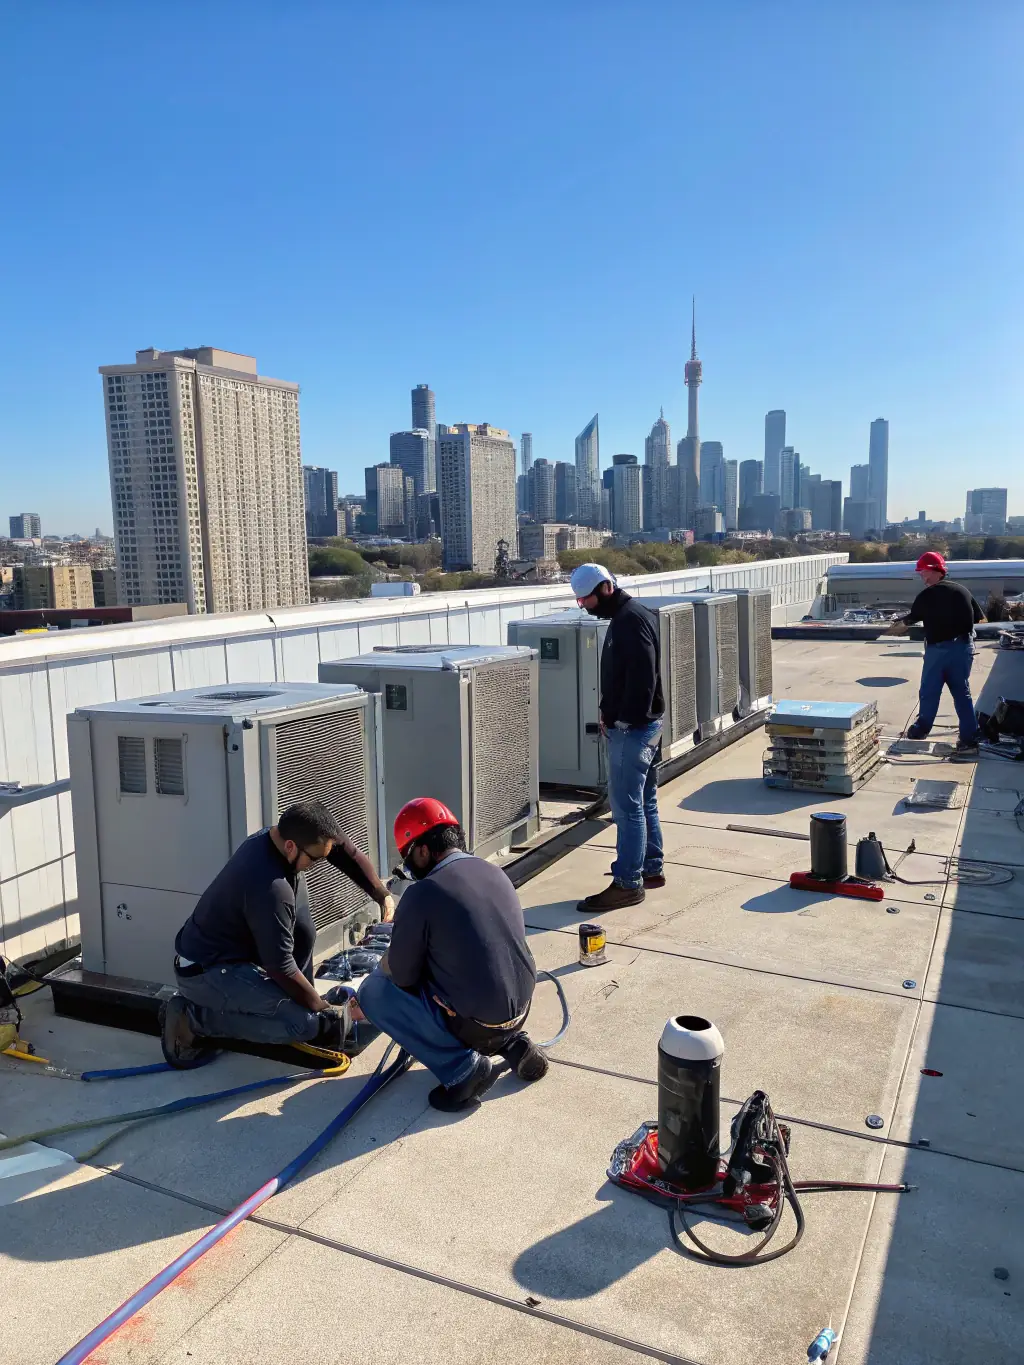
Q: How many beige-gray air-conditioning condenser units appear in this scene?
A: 6